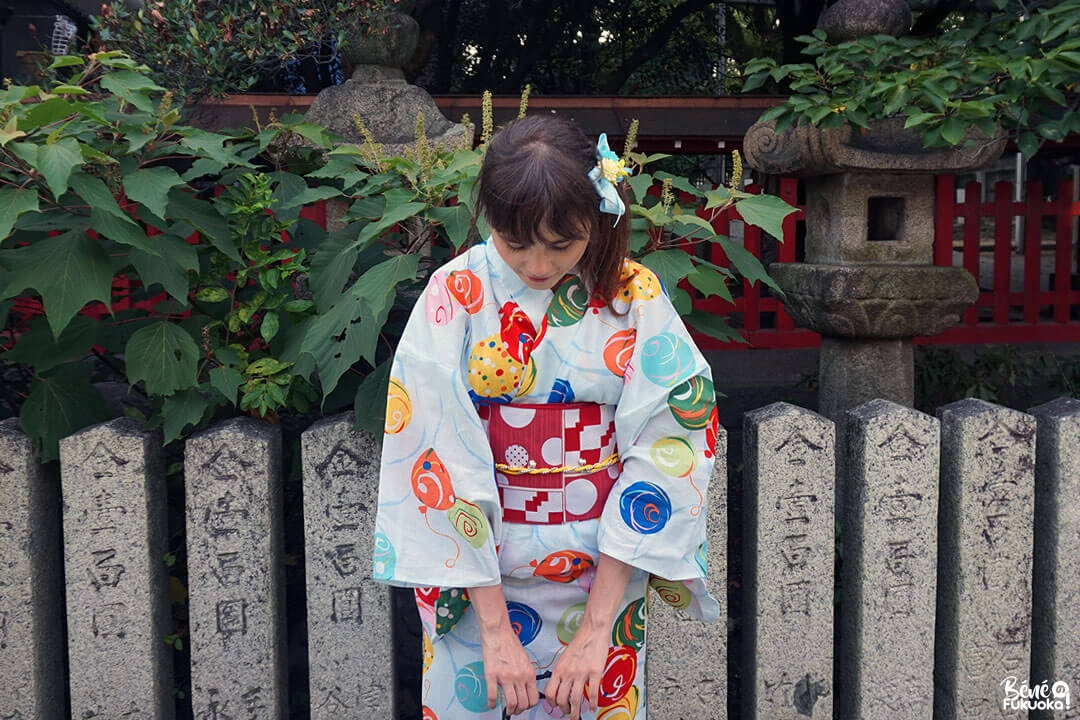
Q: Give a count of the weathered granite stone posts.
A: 9